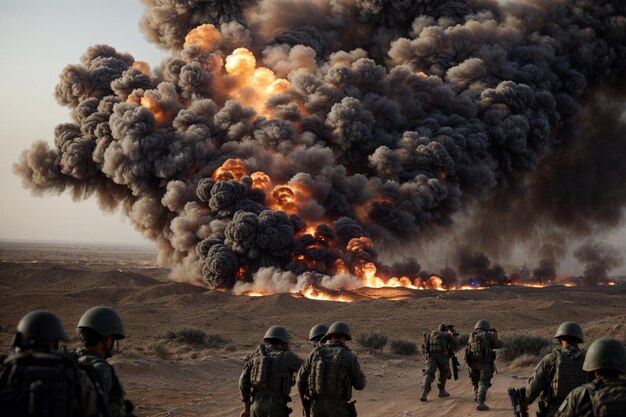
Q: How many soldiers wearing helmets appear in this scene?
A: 9